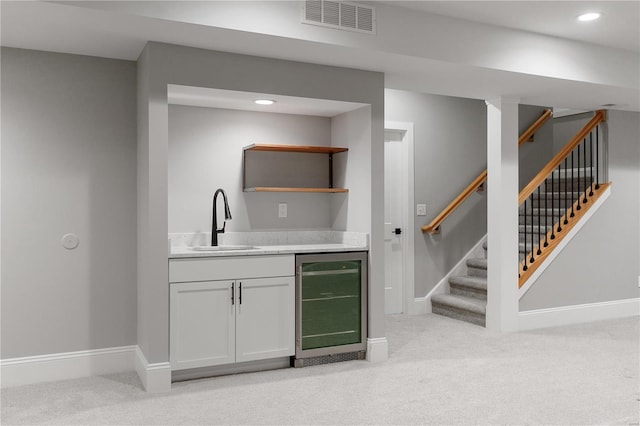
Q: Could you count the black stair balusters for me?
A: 12